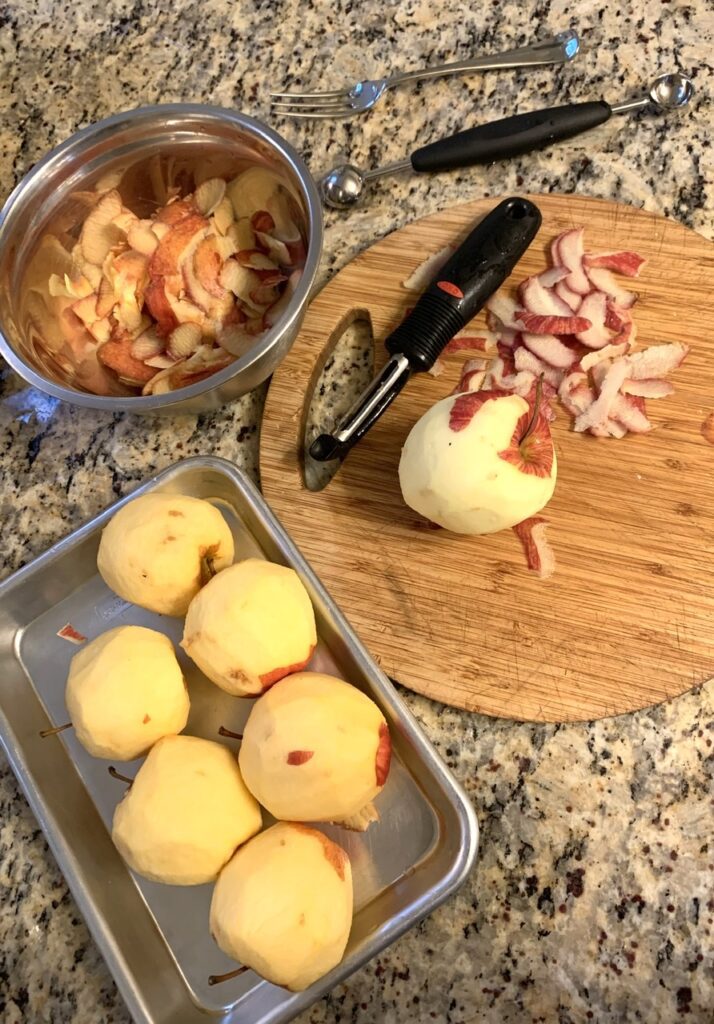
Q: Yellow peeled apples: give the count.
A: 6